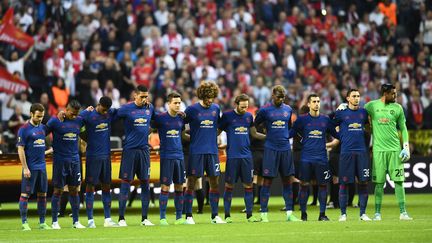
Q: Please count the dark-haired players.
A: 9